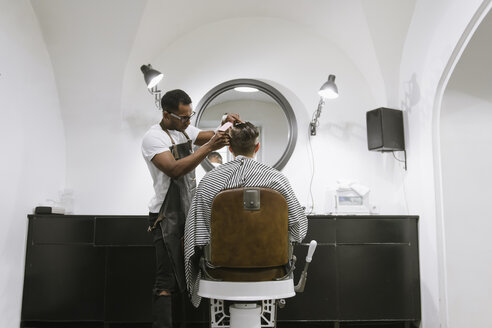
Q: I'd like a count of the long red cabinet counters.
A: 0